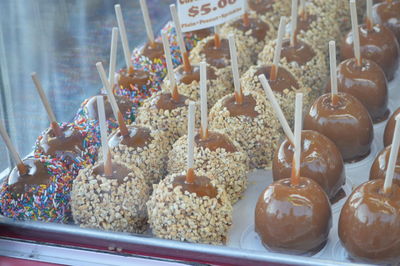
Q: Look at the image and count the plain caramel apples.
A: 9